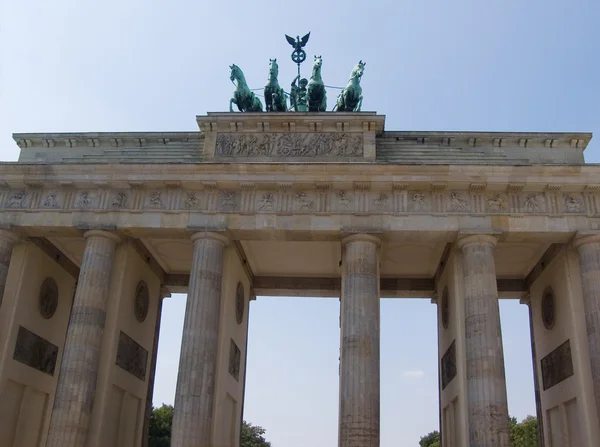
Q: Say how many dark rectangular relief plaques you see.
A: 5